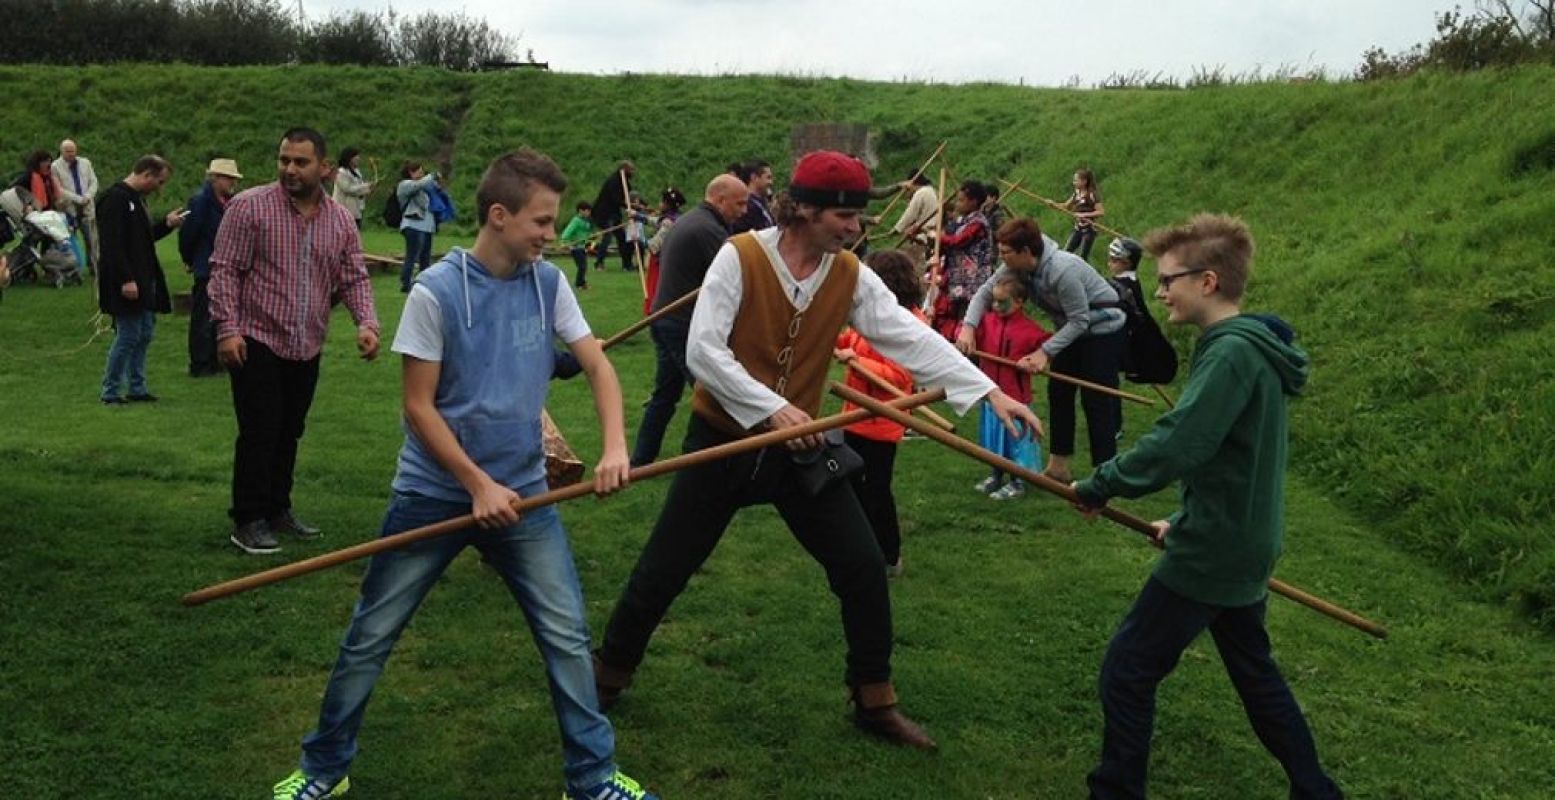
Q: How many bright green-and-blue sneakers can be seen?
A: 2